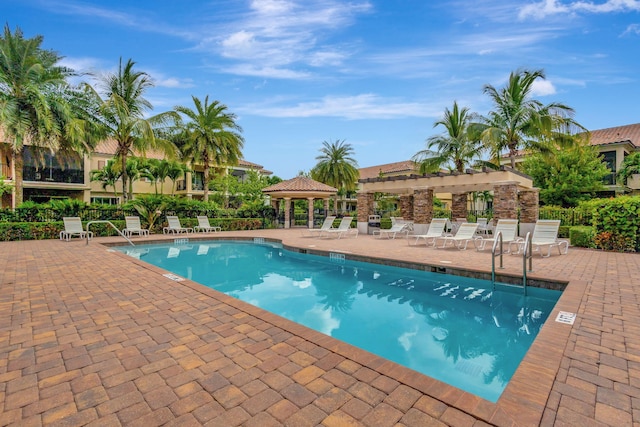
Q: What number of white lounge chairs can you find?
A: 11